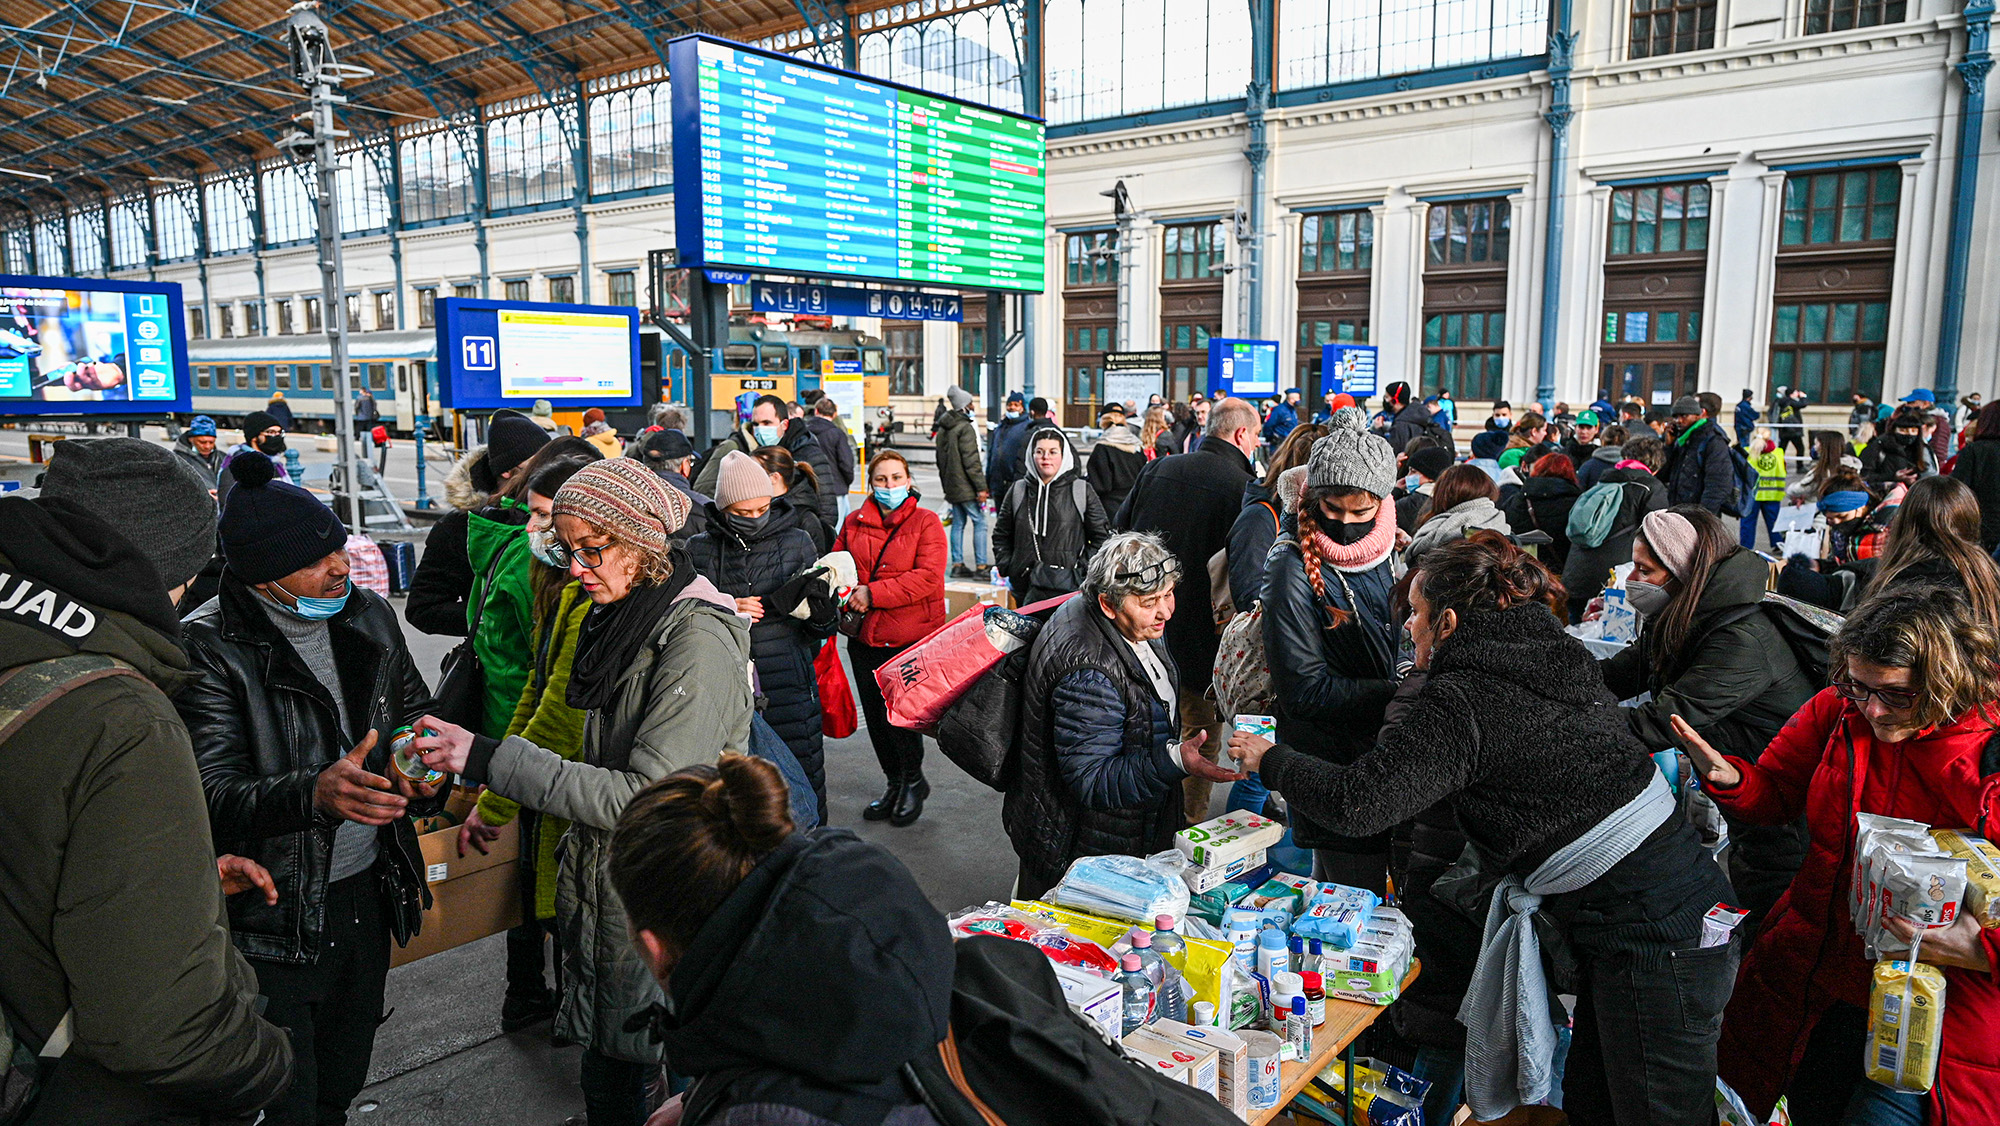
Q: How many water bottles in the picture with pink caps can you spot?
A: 3